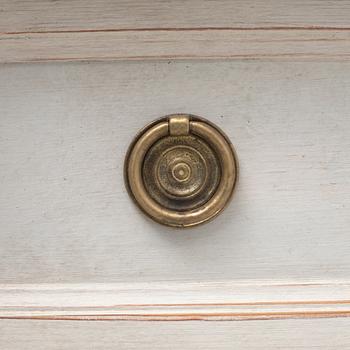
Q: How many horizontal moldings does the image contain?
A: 2